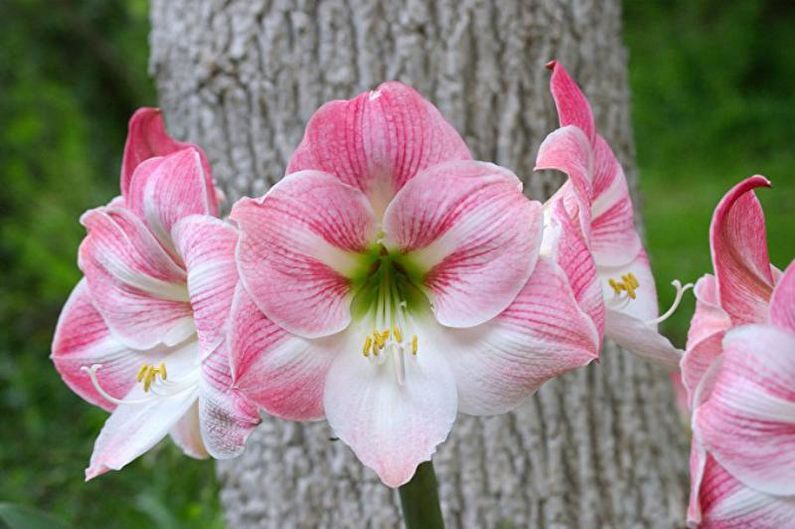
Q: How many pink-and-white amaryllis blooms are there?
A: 4